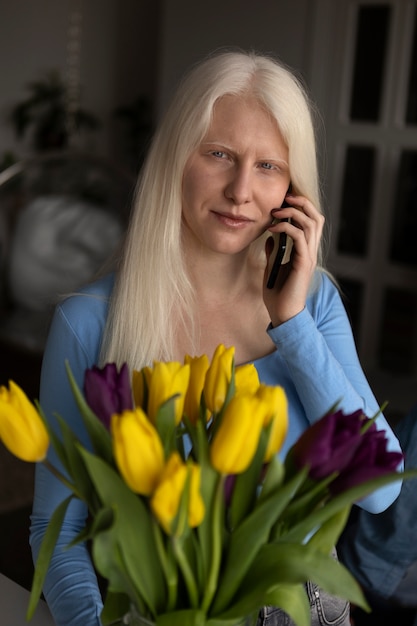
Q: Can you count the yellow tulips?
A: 10